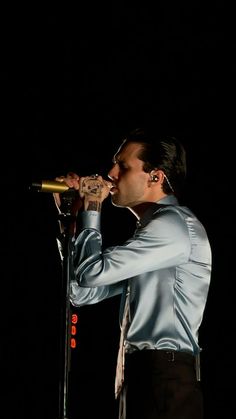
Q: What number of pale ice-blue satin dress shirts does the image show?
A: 1